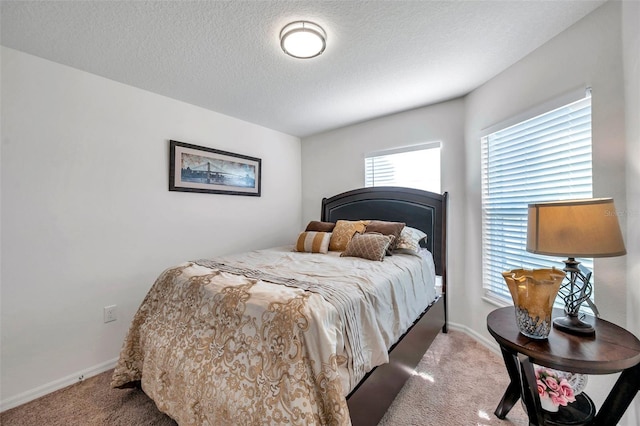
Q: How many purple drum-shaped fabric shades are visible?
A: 0